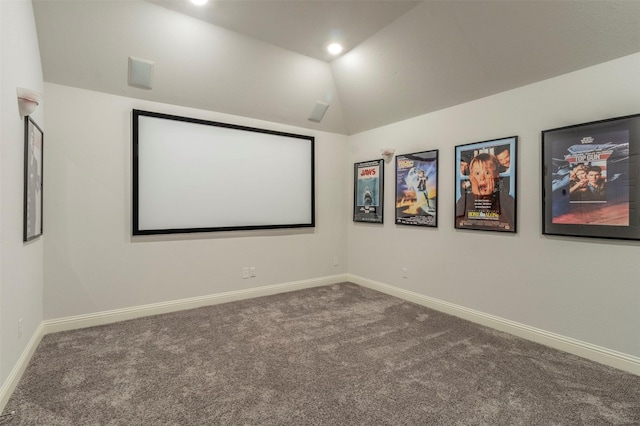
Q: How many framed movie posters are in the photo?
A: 5